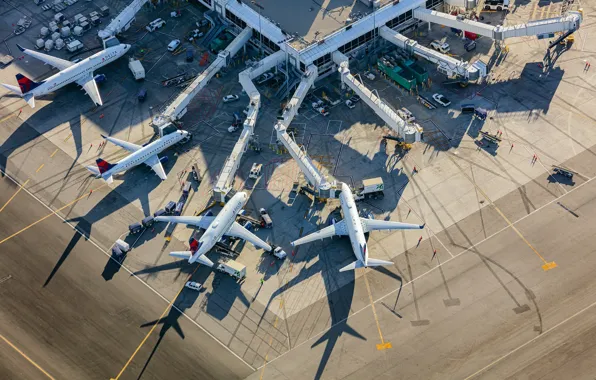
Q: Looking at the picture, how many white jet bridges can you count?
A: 7